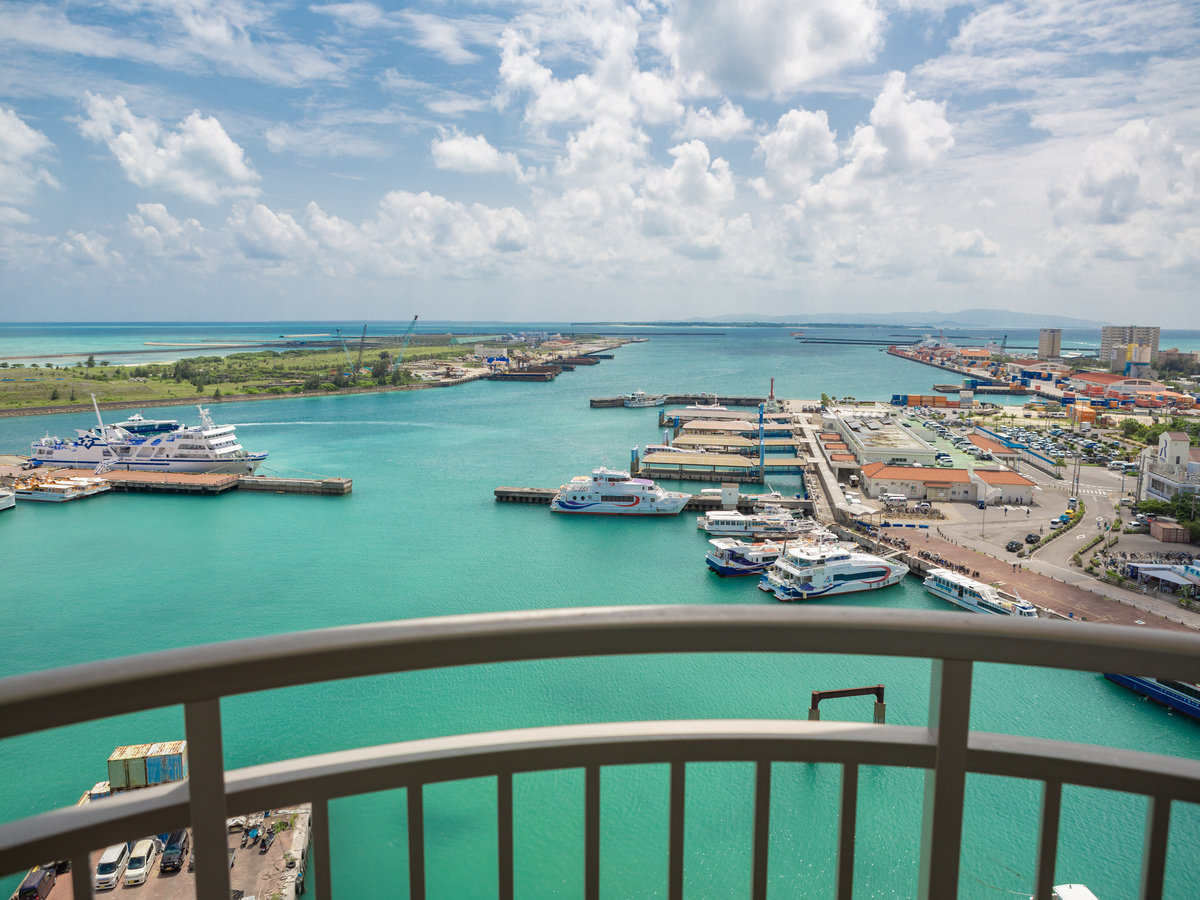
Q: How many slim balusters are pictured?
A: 10